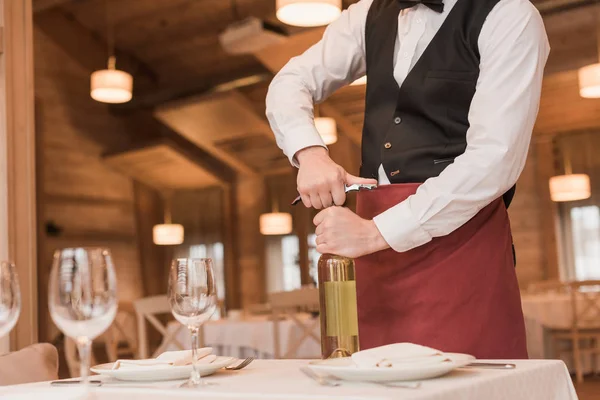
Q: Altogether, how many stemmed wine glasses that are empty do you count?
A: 3